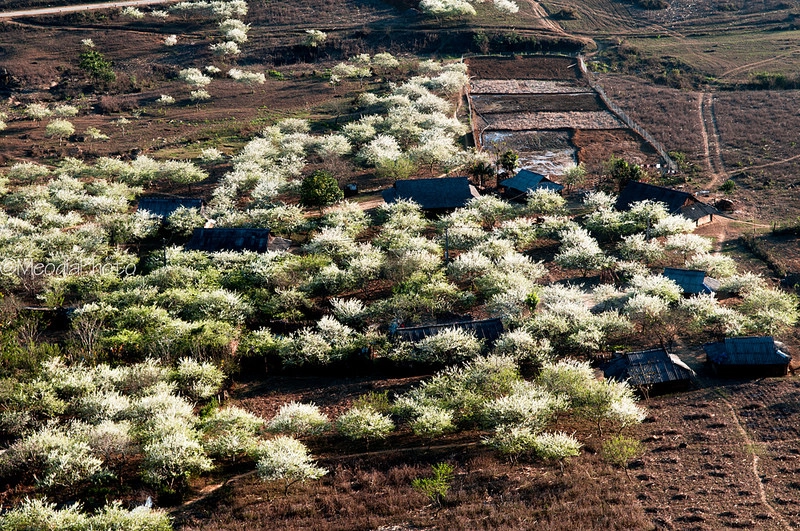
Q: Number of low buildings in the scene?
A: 9